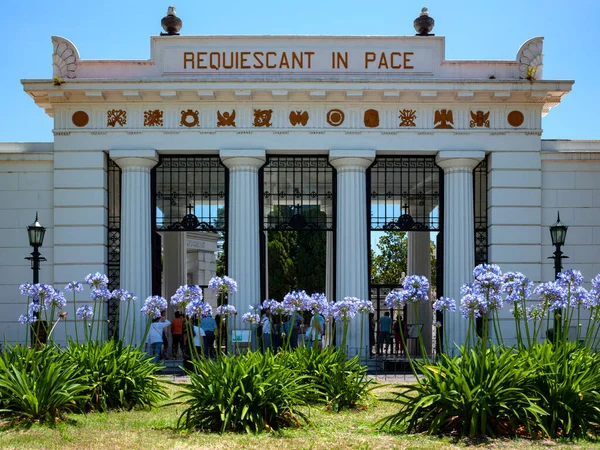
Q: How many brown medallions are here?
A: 13